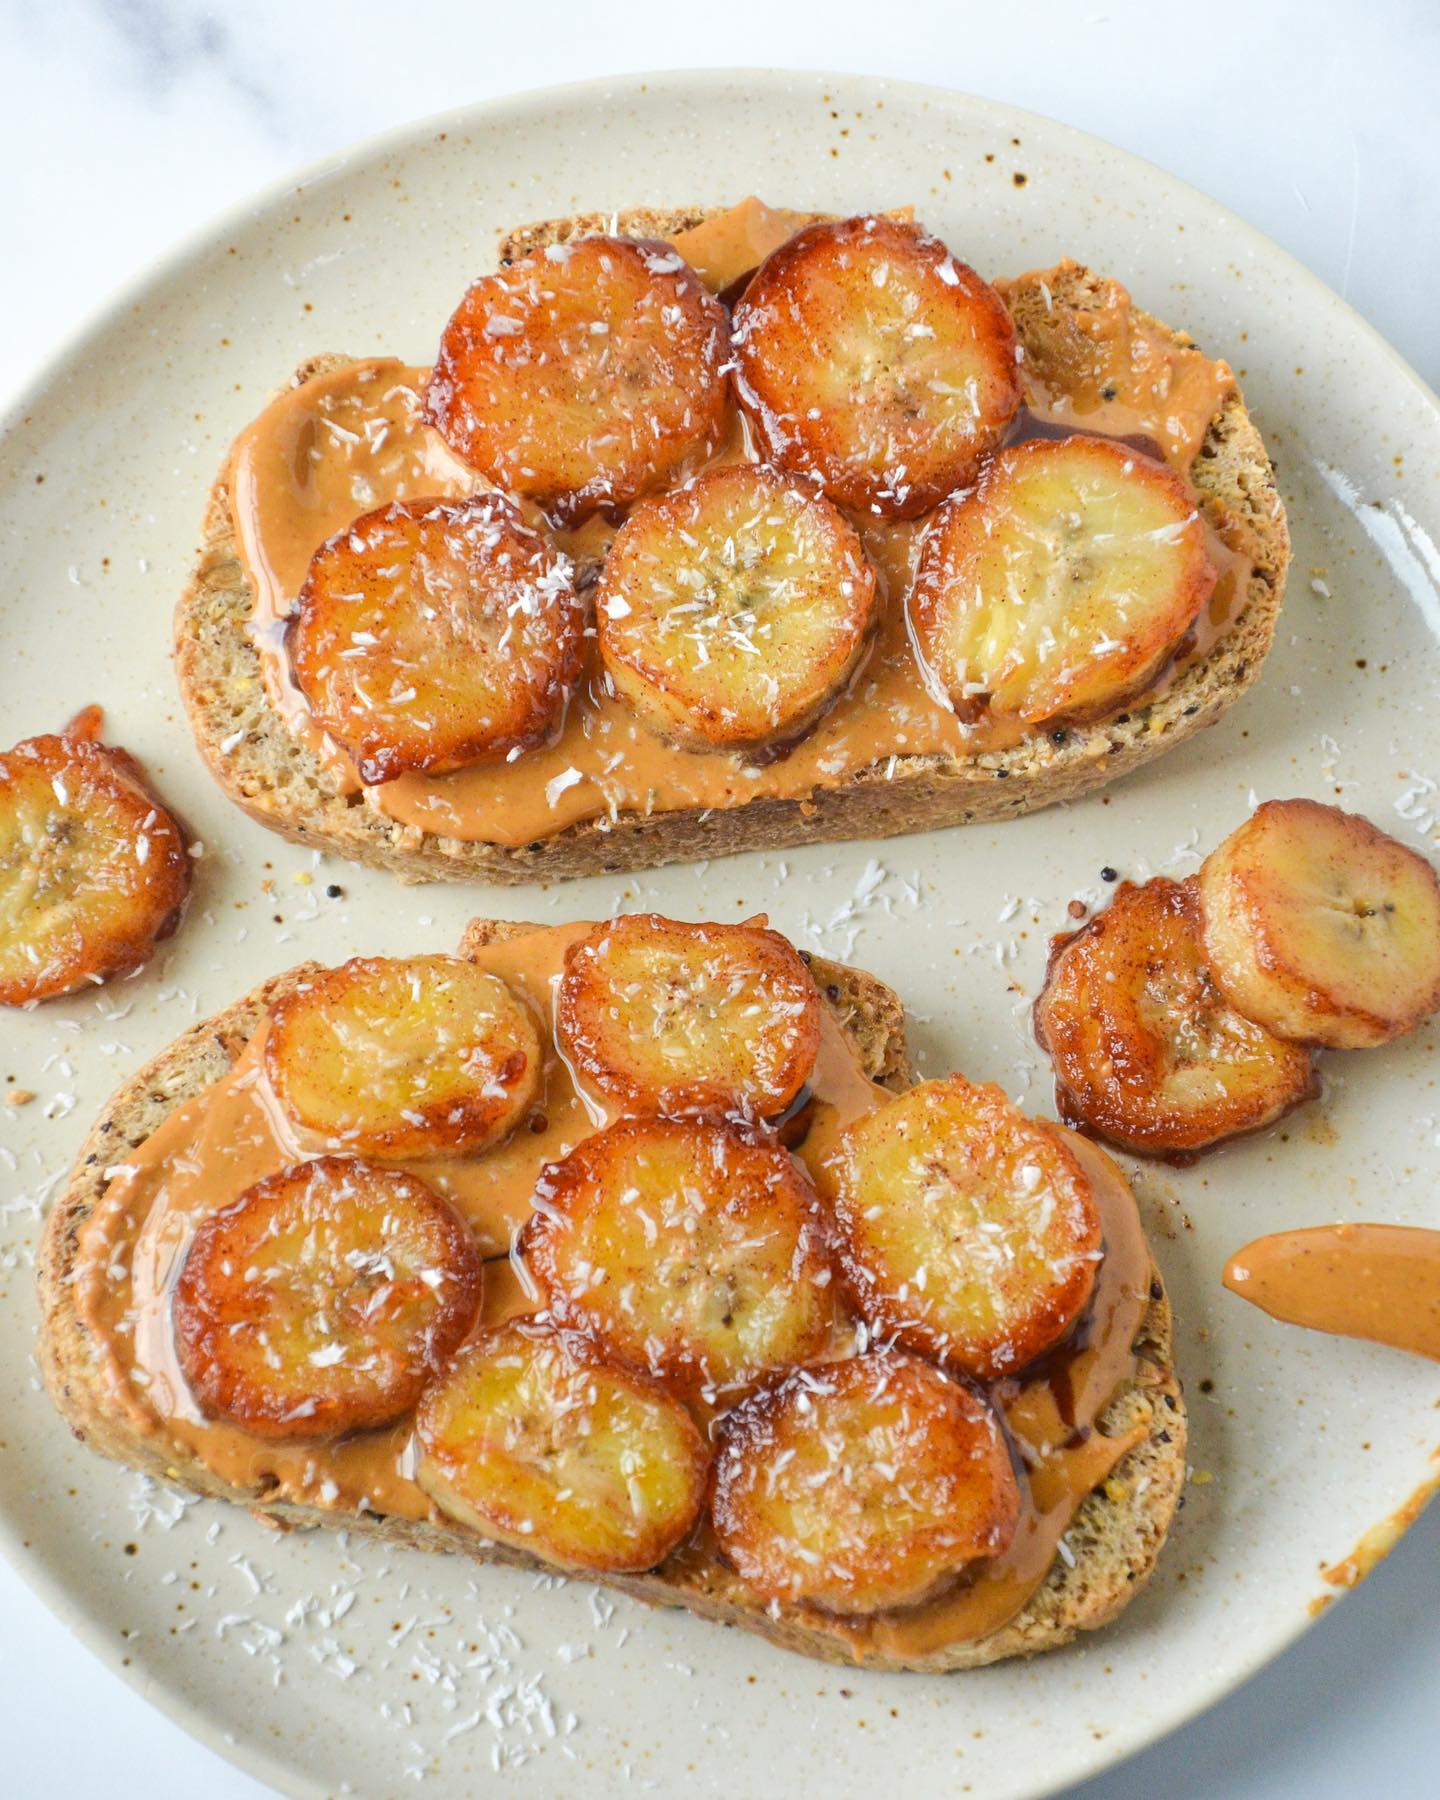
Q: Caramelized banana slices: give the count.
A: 15